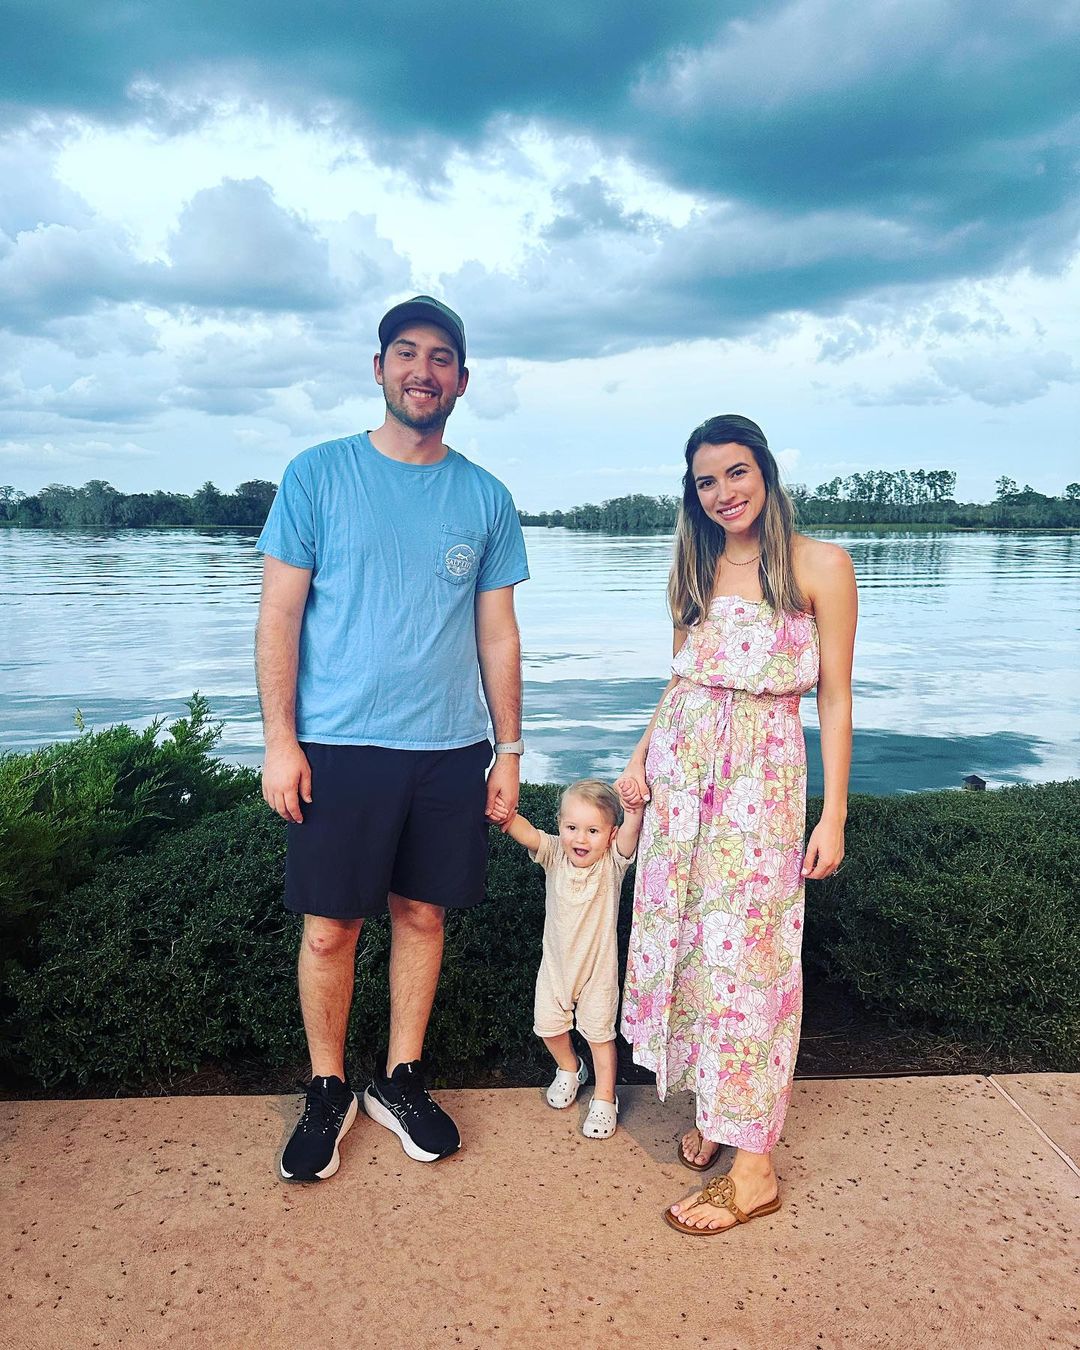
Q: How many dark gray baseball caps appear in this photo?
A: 1